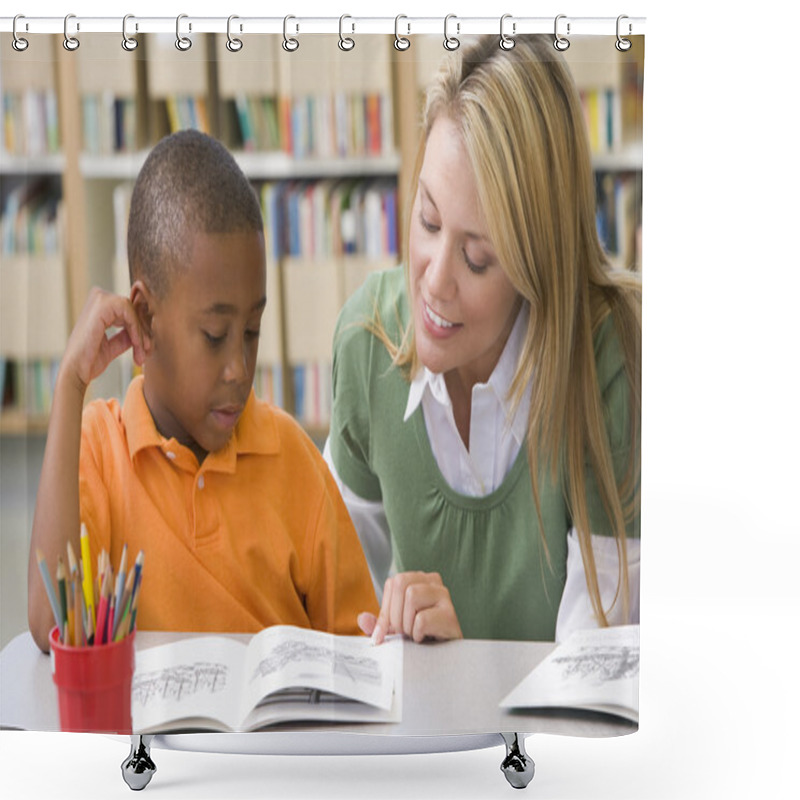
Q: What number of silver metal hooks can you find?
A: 12